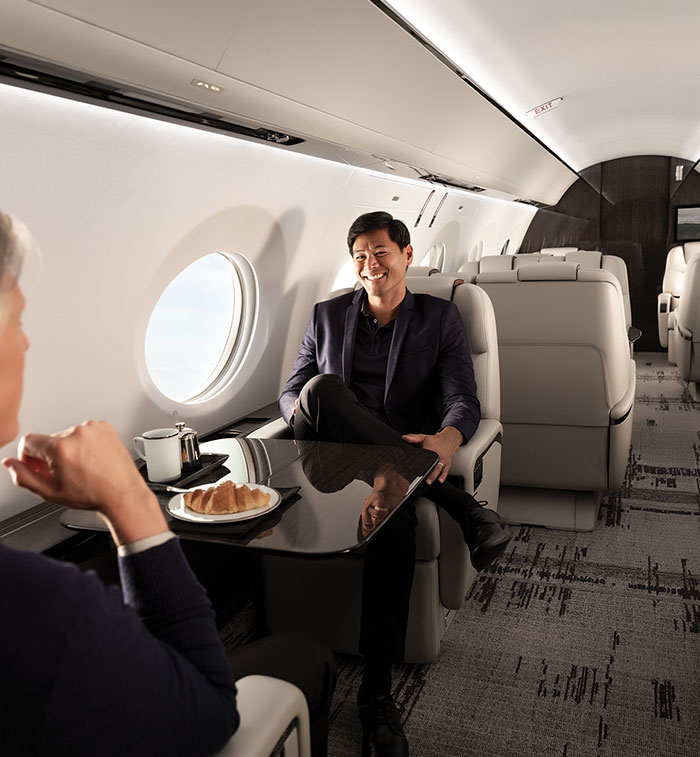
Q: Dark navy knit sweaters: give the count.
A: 1